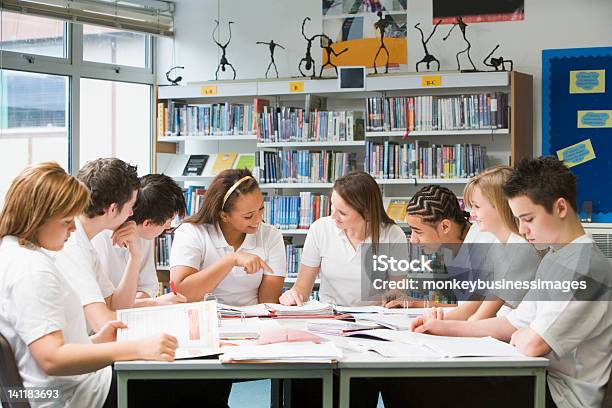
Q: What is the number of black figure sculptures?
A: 9